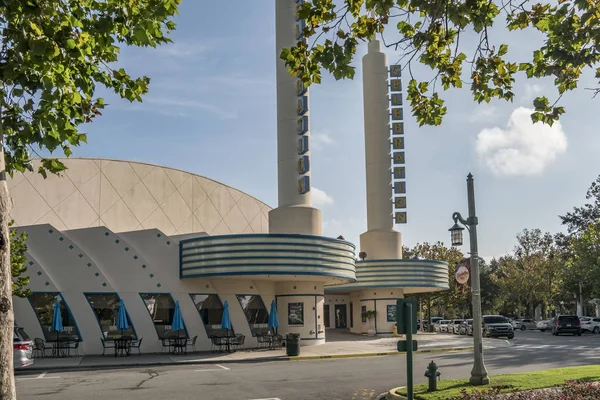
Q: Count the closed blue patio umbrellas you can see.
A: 5